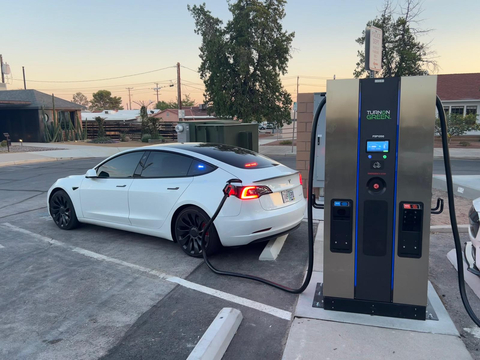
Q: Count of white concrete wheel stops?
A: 3